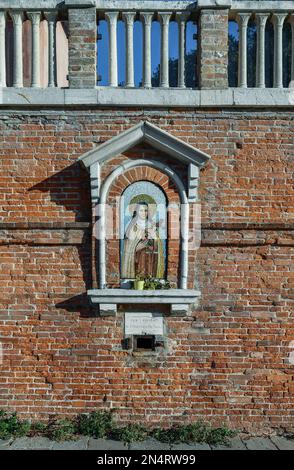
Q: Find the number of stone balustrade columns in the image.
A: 12